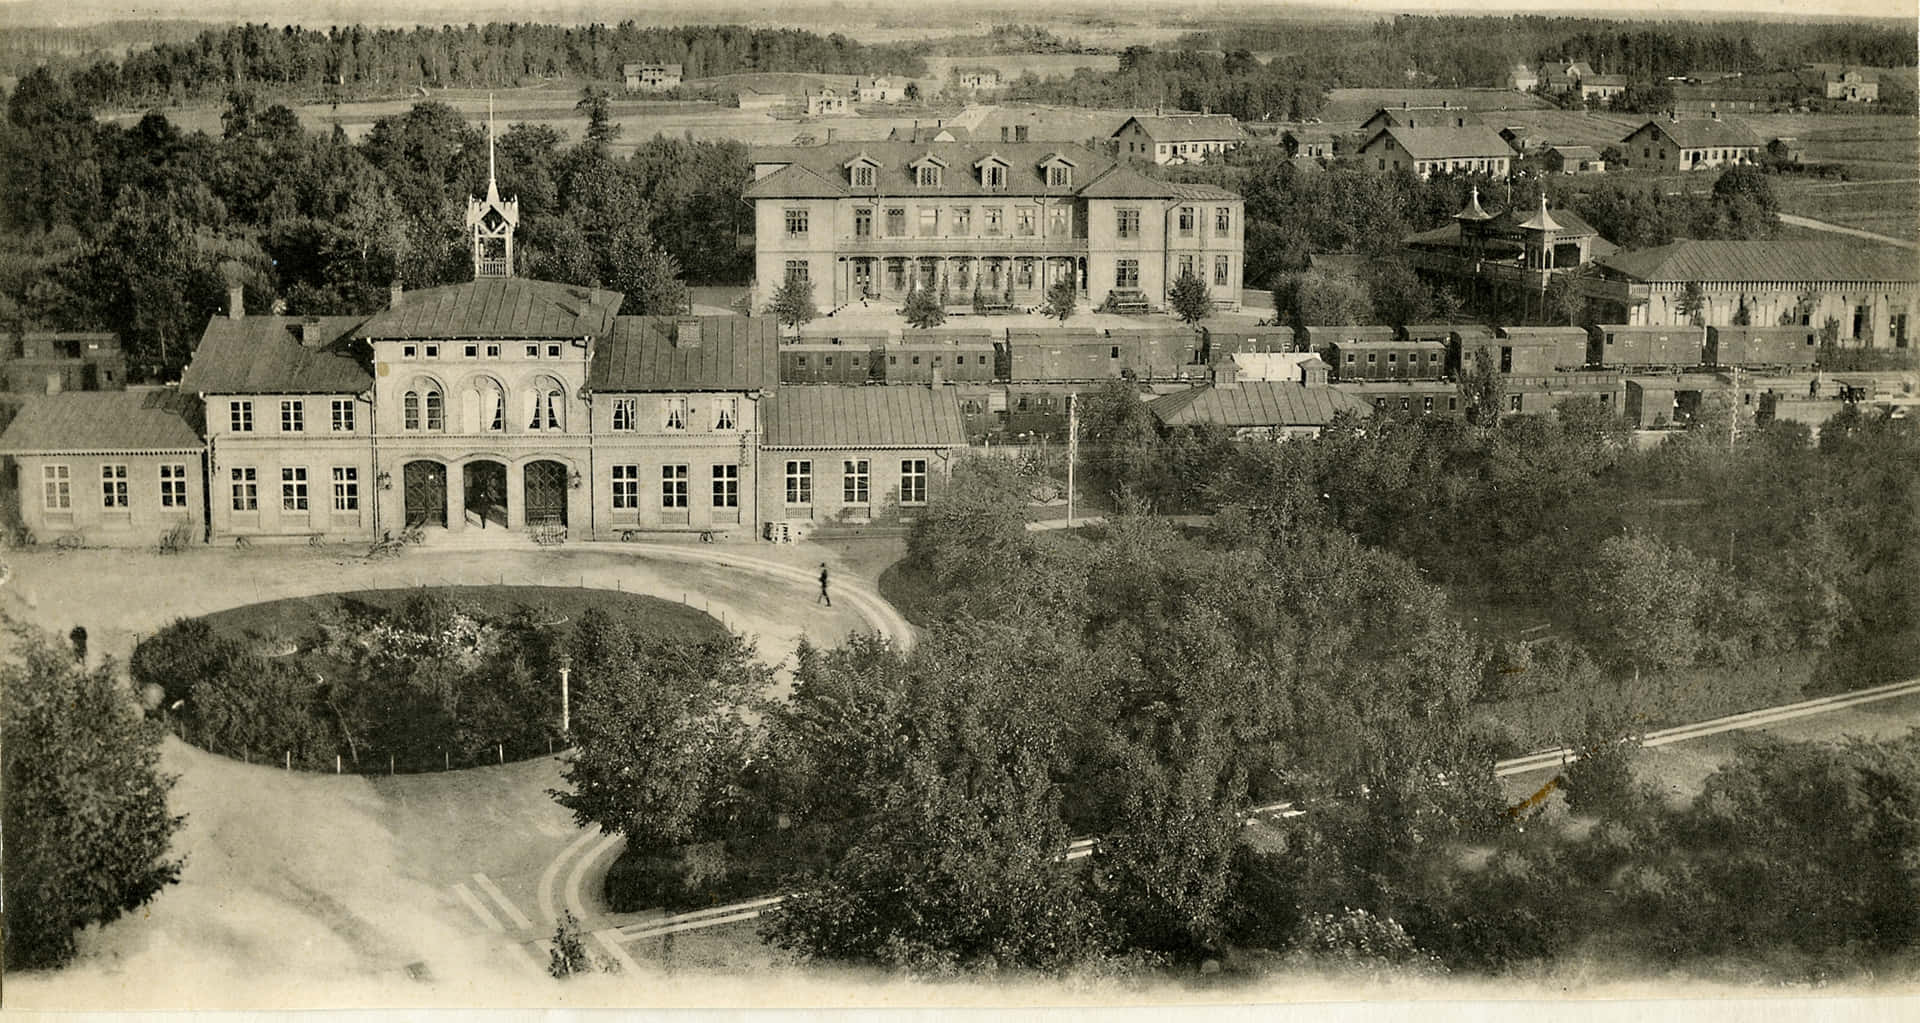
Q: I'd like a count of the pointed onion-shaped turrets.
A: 2